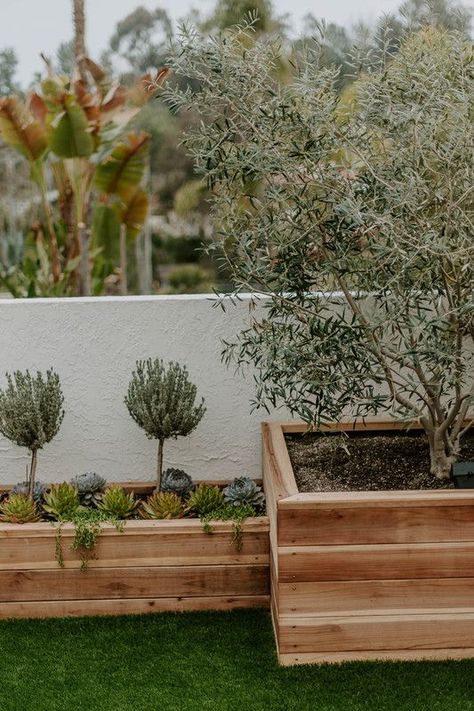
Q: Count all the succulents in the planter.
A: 9